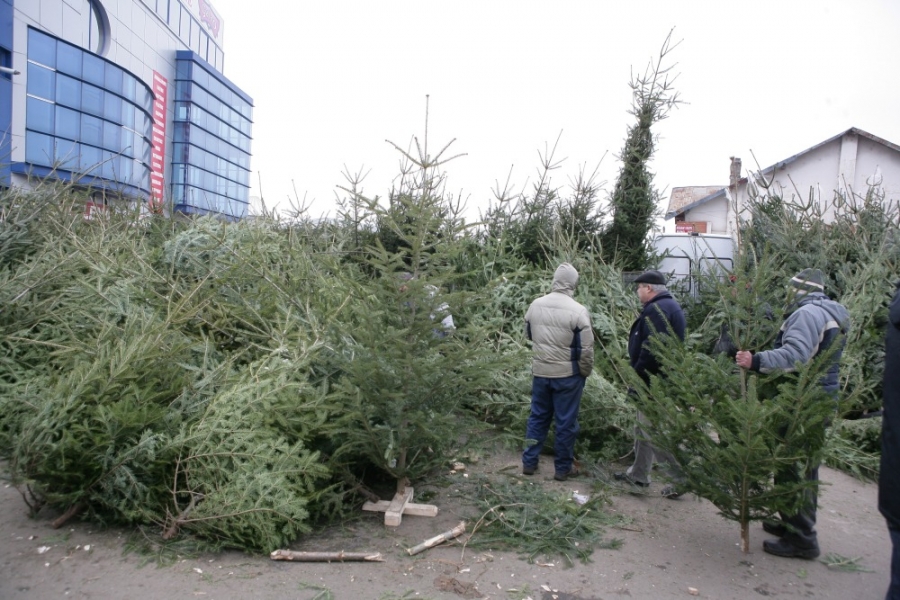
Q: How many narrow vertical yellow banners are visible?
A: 0